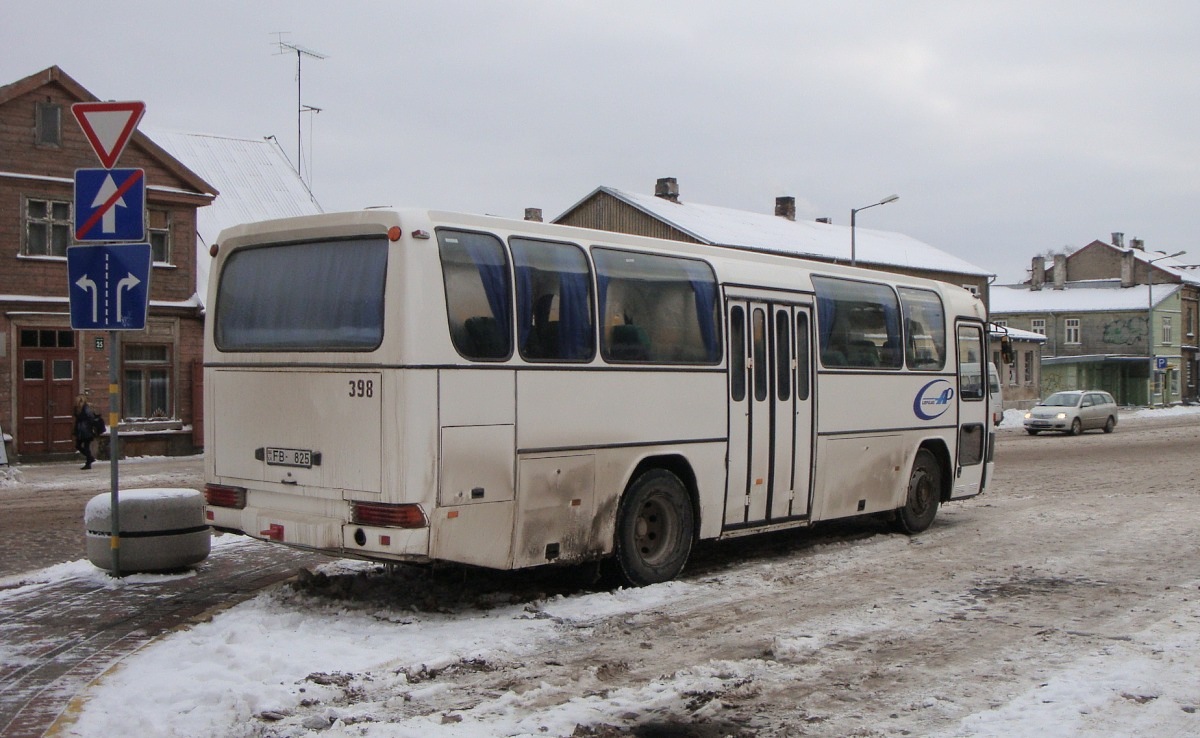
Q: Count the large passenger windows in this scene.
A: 5